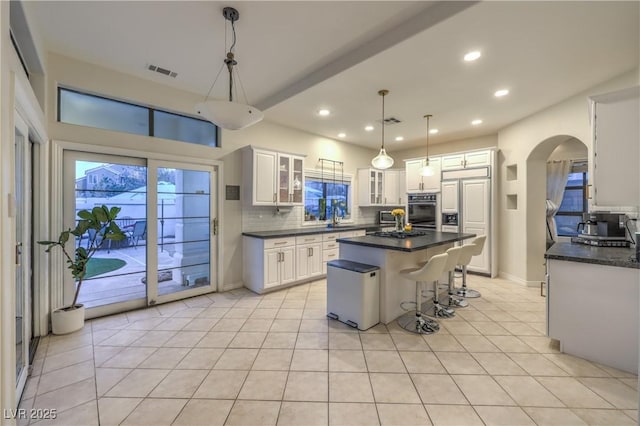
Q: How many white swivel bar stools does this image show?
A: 4